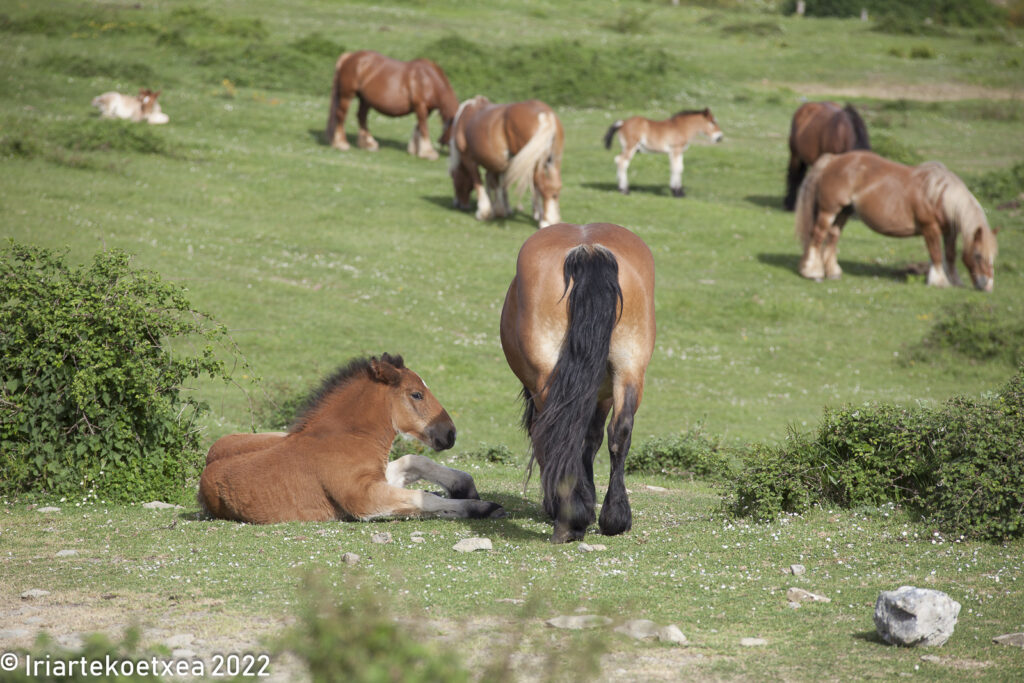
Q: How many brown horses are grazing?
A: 5